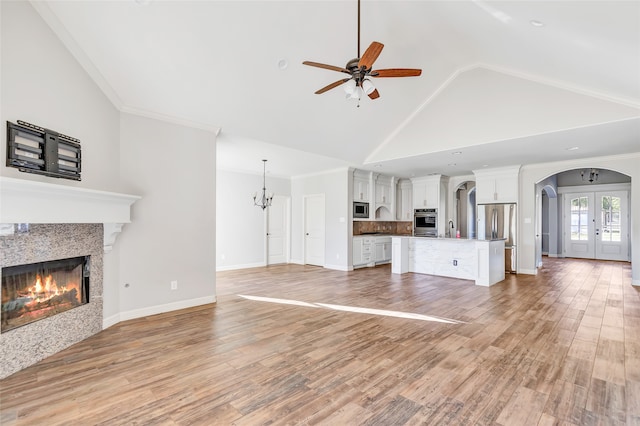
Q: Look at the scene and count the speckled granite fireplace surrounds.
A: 1